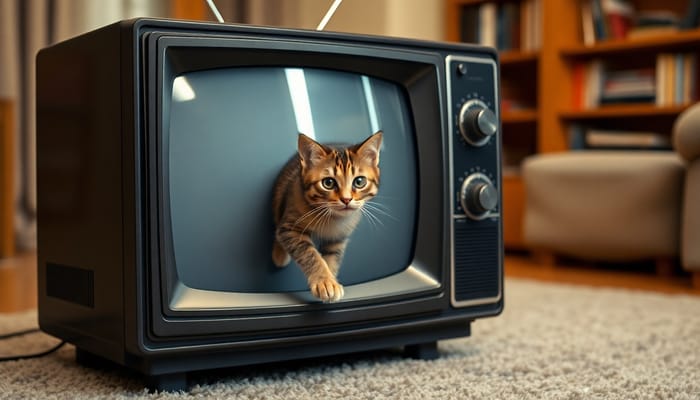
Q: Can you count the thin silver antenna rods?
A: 2